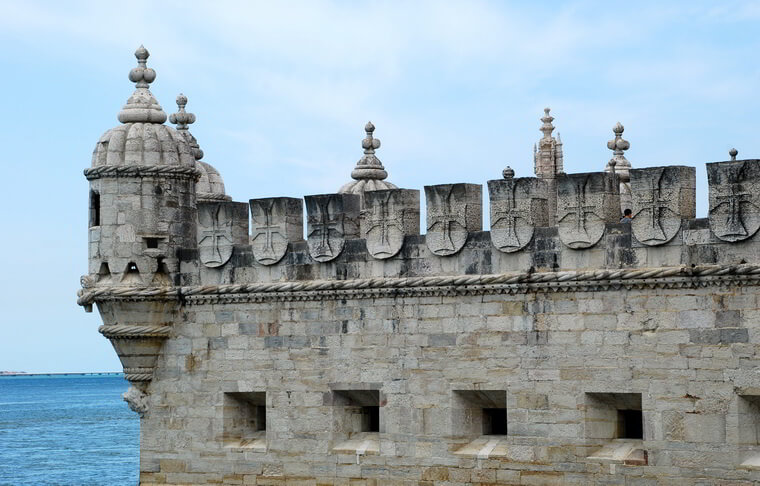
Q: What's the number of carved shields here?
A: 9